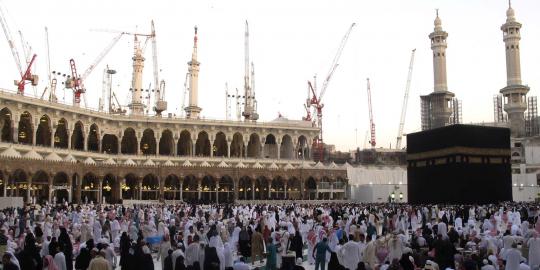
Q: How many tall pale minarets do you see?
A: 4